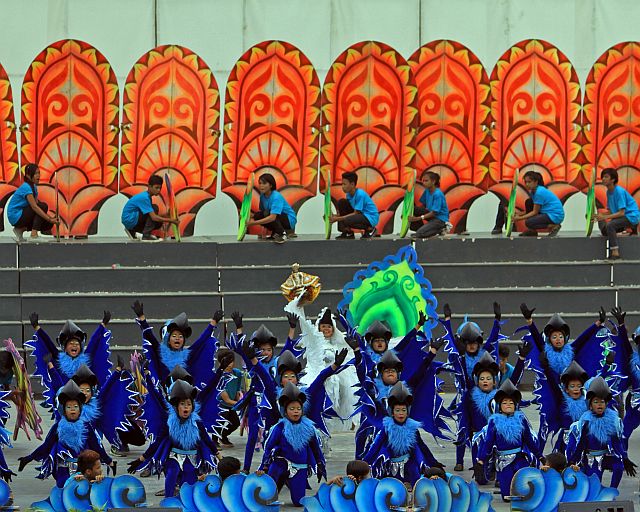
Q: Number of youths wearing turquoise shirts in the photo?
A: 7